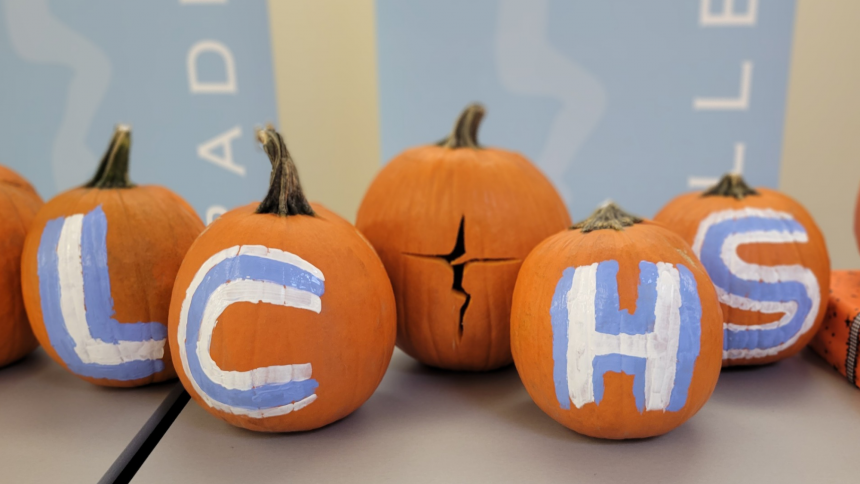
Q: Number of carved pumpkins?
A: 1